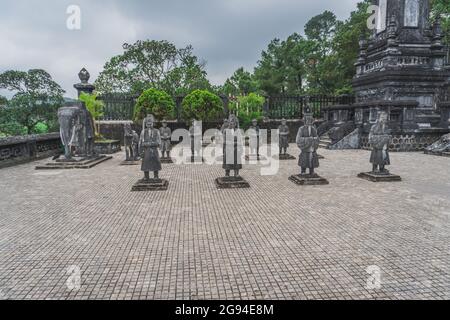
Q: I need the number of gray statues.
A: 11